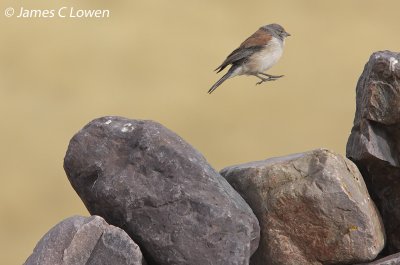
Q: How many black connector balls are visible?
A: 0